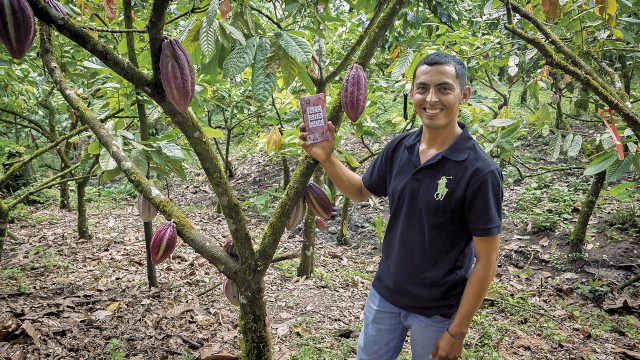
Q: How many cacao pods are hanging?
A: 11